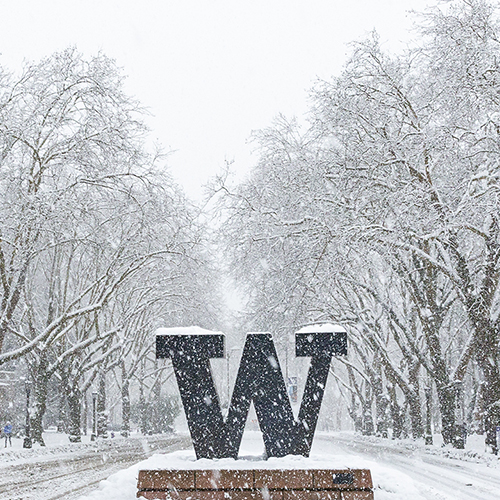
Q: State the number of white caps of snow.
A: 2